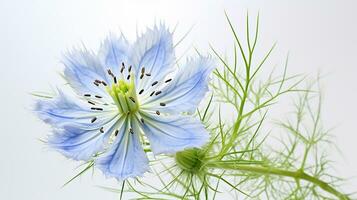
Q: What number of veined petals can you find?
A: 8